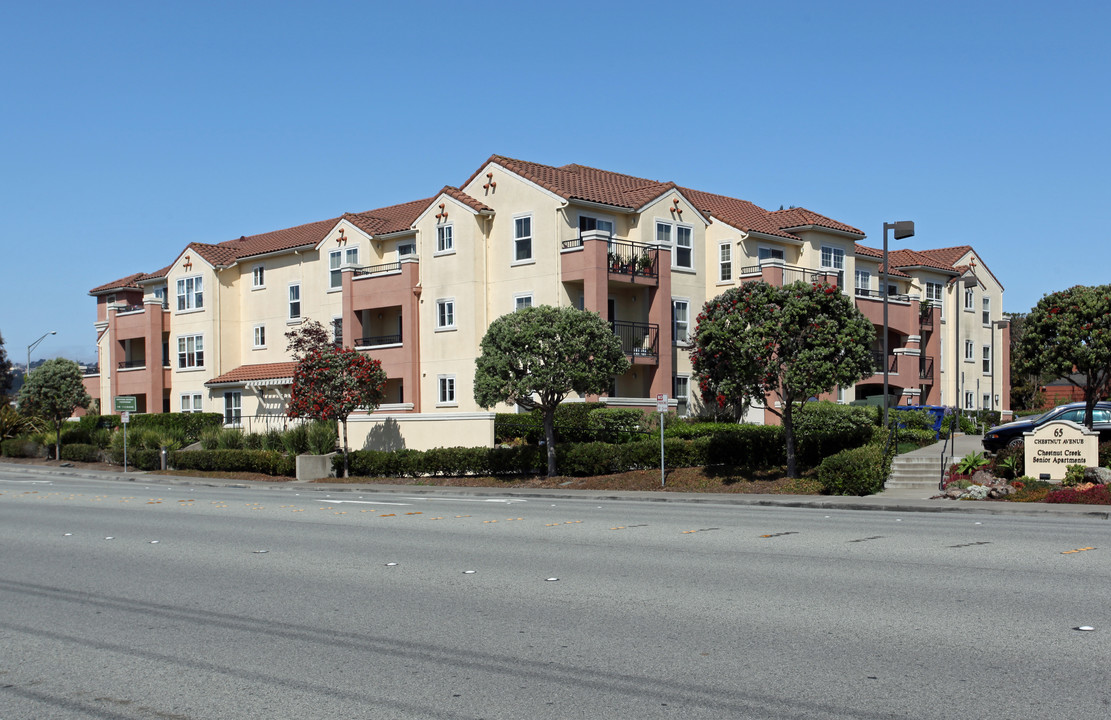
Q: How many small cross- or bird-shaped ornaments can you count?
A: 6